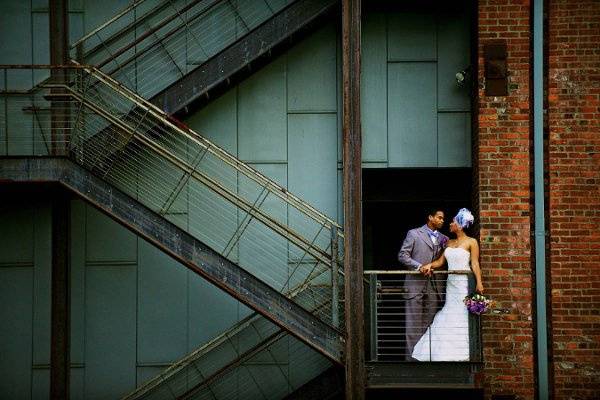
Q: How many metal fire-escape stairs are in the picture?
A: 3